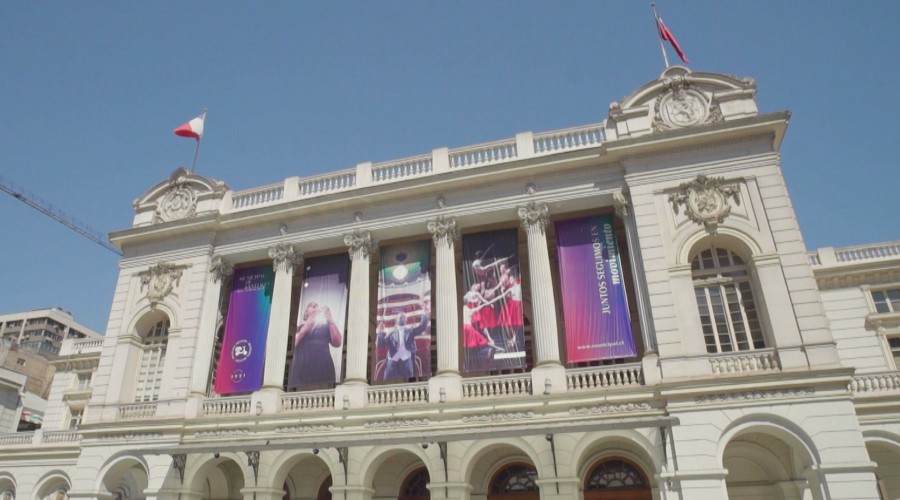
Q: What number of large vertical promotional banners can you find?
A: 5